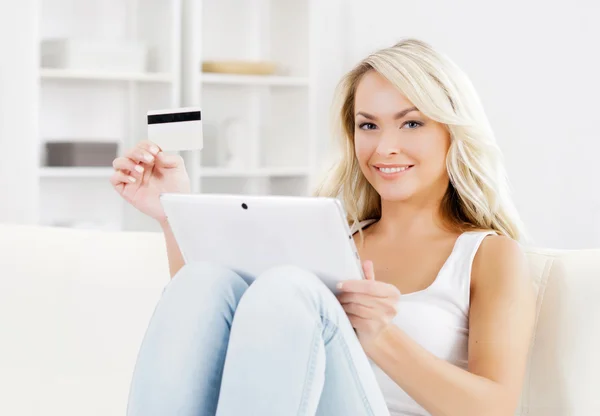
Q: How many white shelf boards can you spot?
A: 4